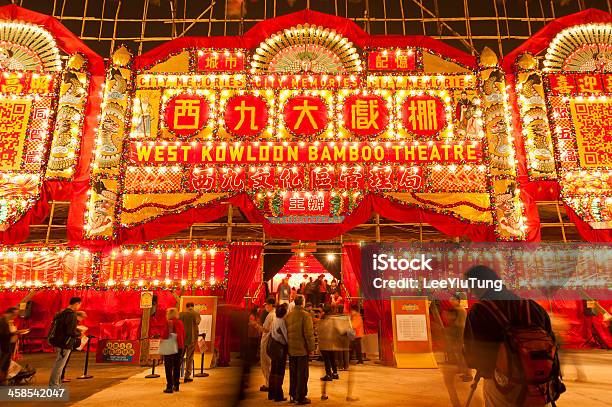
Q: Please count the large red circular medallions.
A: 5